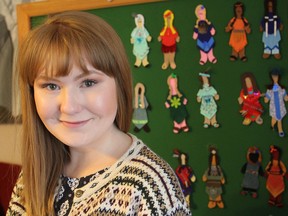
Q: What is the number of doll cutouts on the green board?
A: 14